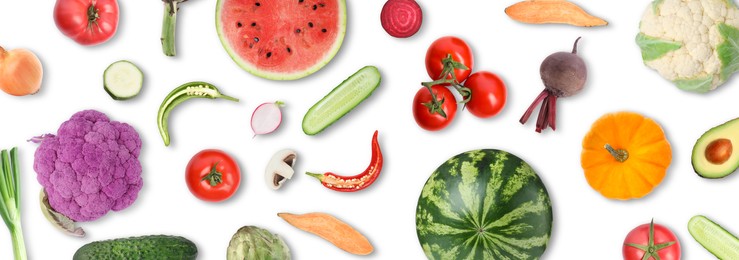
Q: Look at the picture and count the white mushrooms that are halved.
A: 1